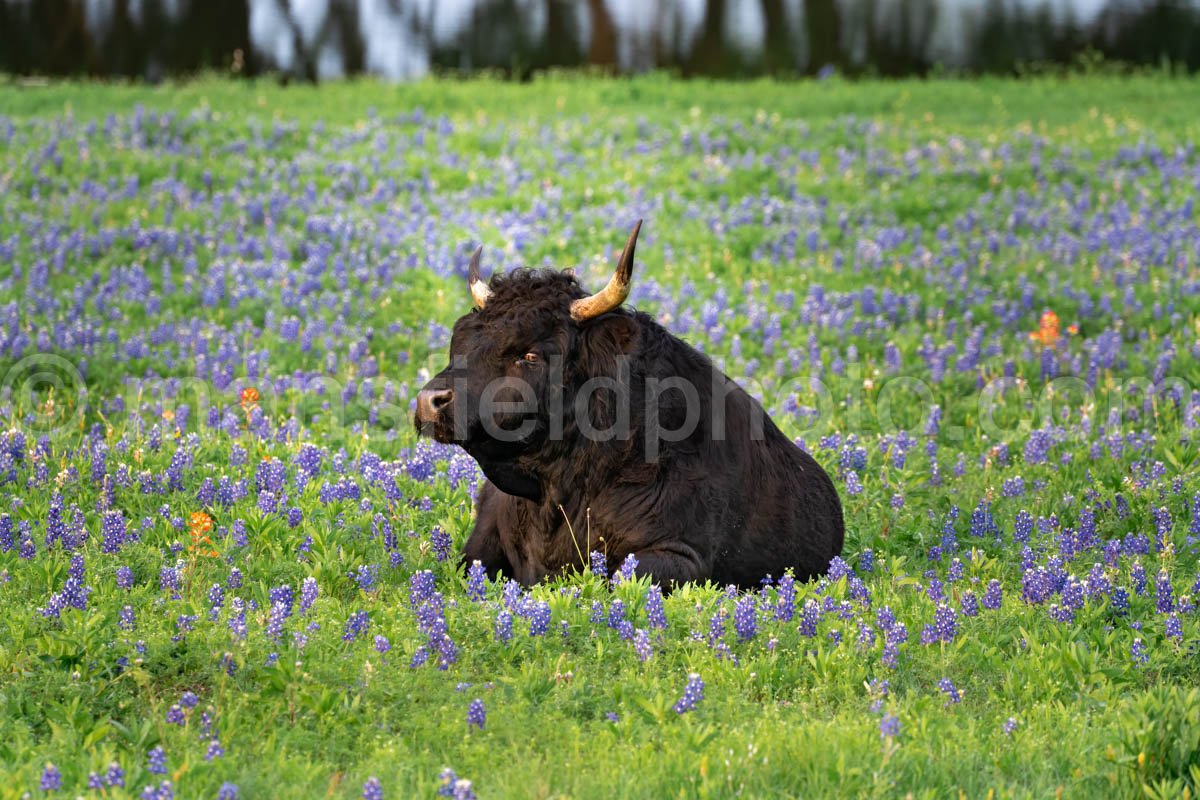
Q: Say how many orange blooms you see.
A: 3